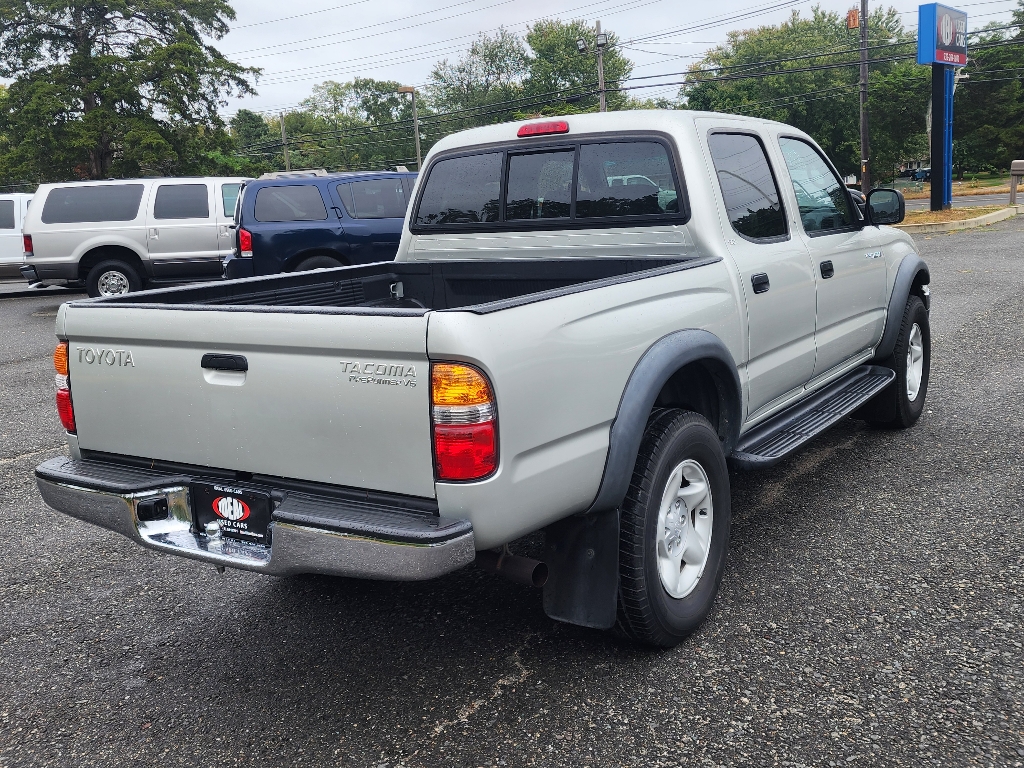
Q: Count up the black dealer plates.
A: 1